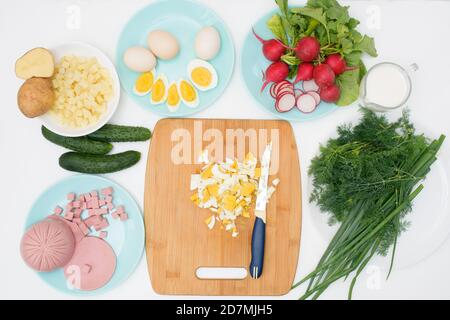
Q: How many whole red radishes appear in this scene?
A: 7